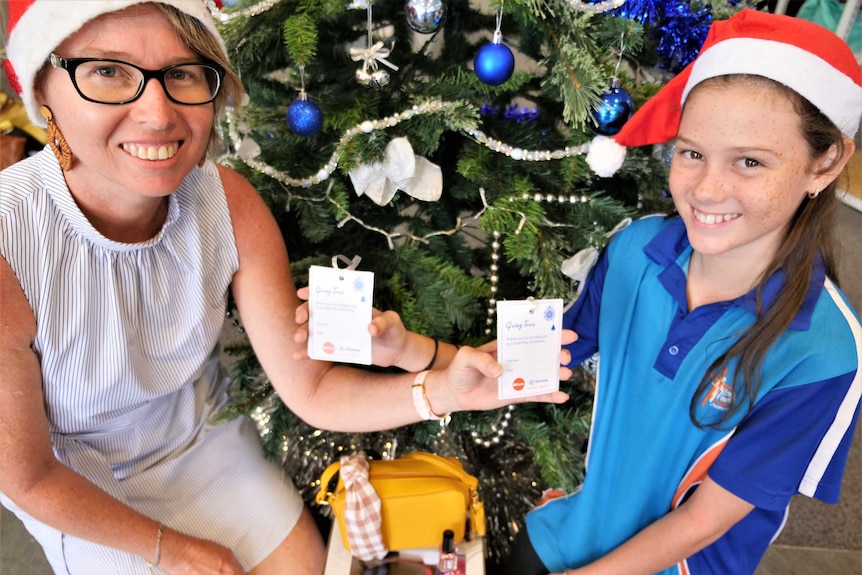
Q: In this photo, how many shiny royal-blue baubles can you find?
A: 3